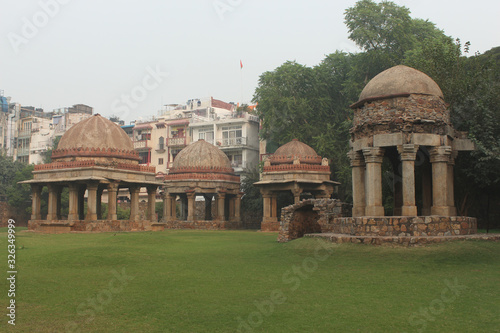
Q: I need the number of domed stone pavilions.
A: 4